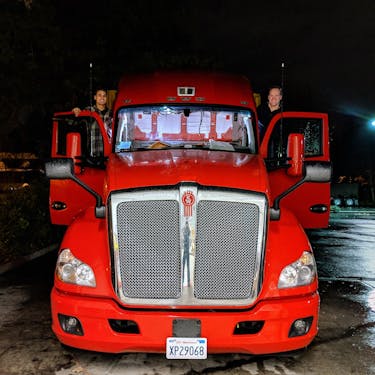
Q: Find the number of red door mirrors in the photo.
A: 2